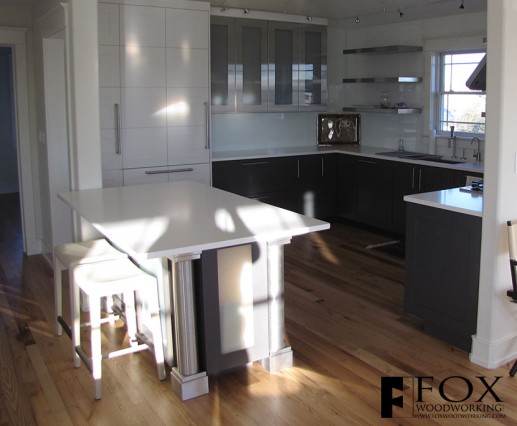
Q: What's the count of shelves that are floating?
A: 3